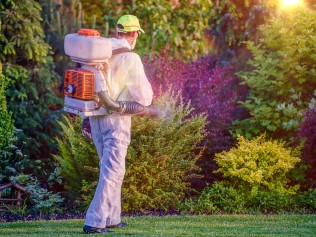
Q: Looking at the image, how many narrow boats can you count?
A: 0